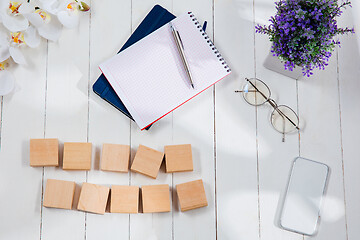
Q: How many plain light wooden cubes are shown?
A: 10